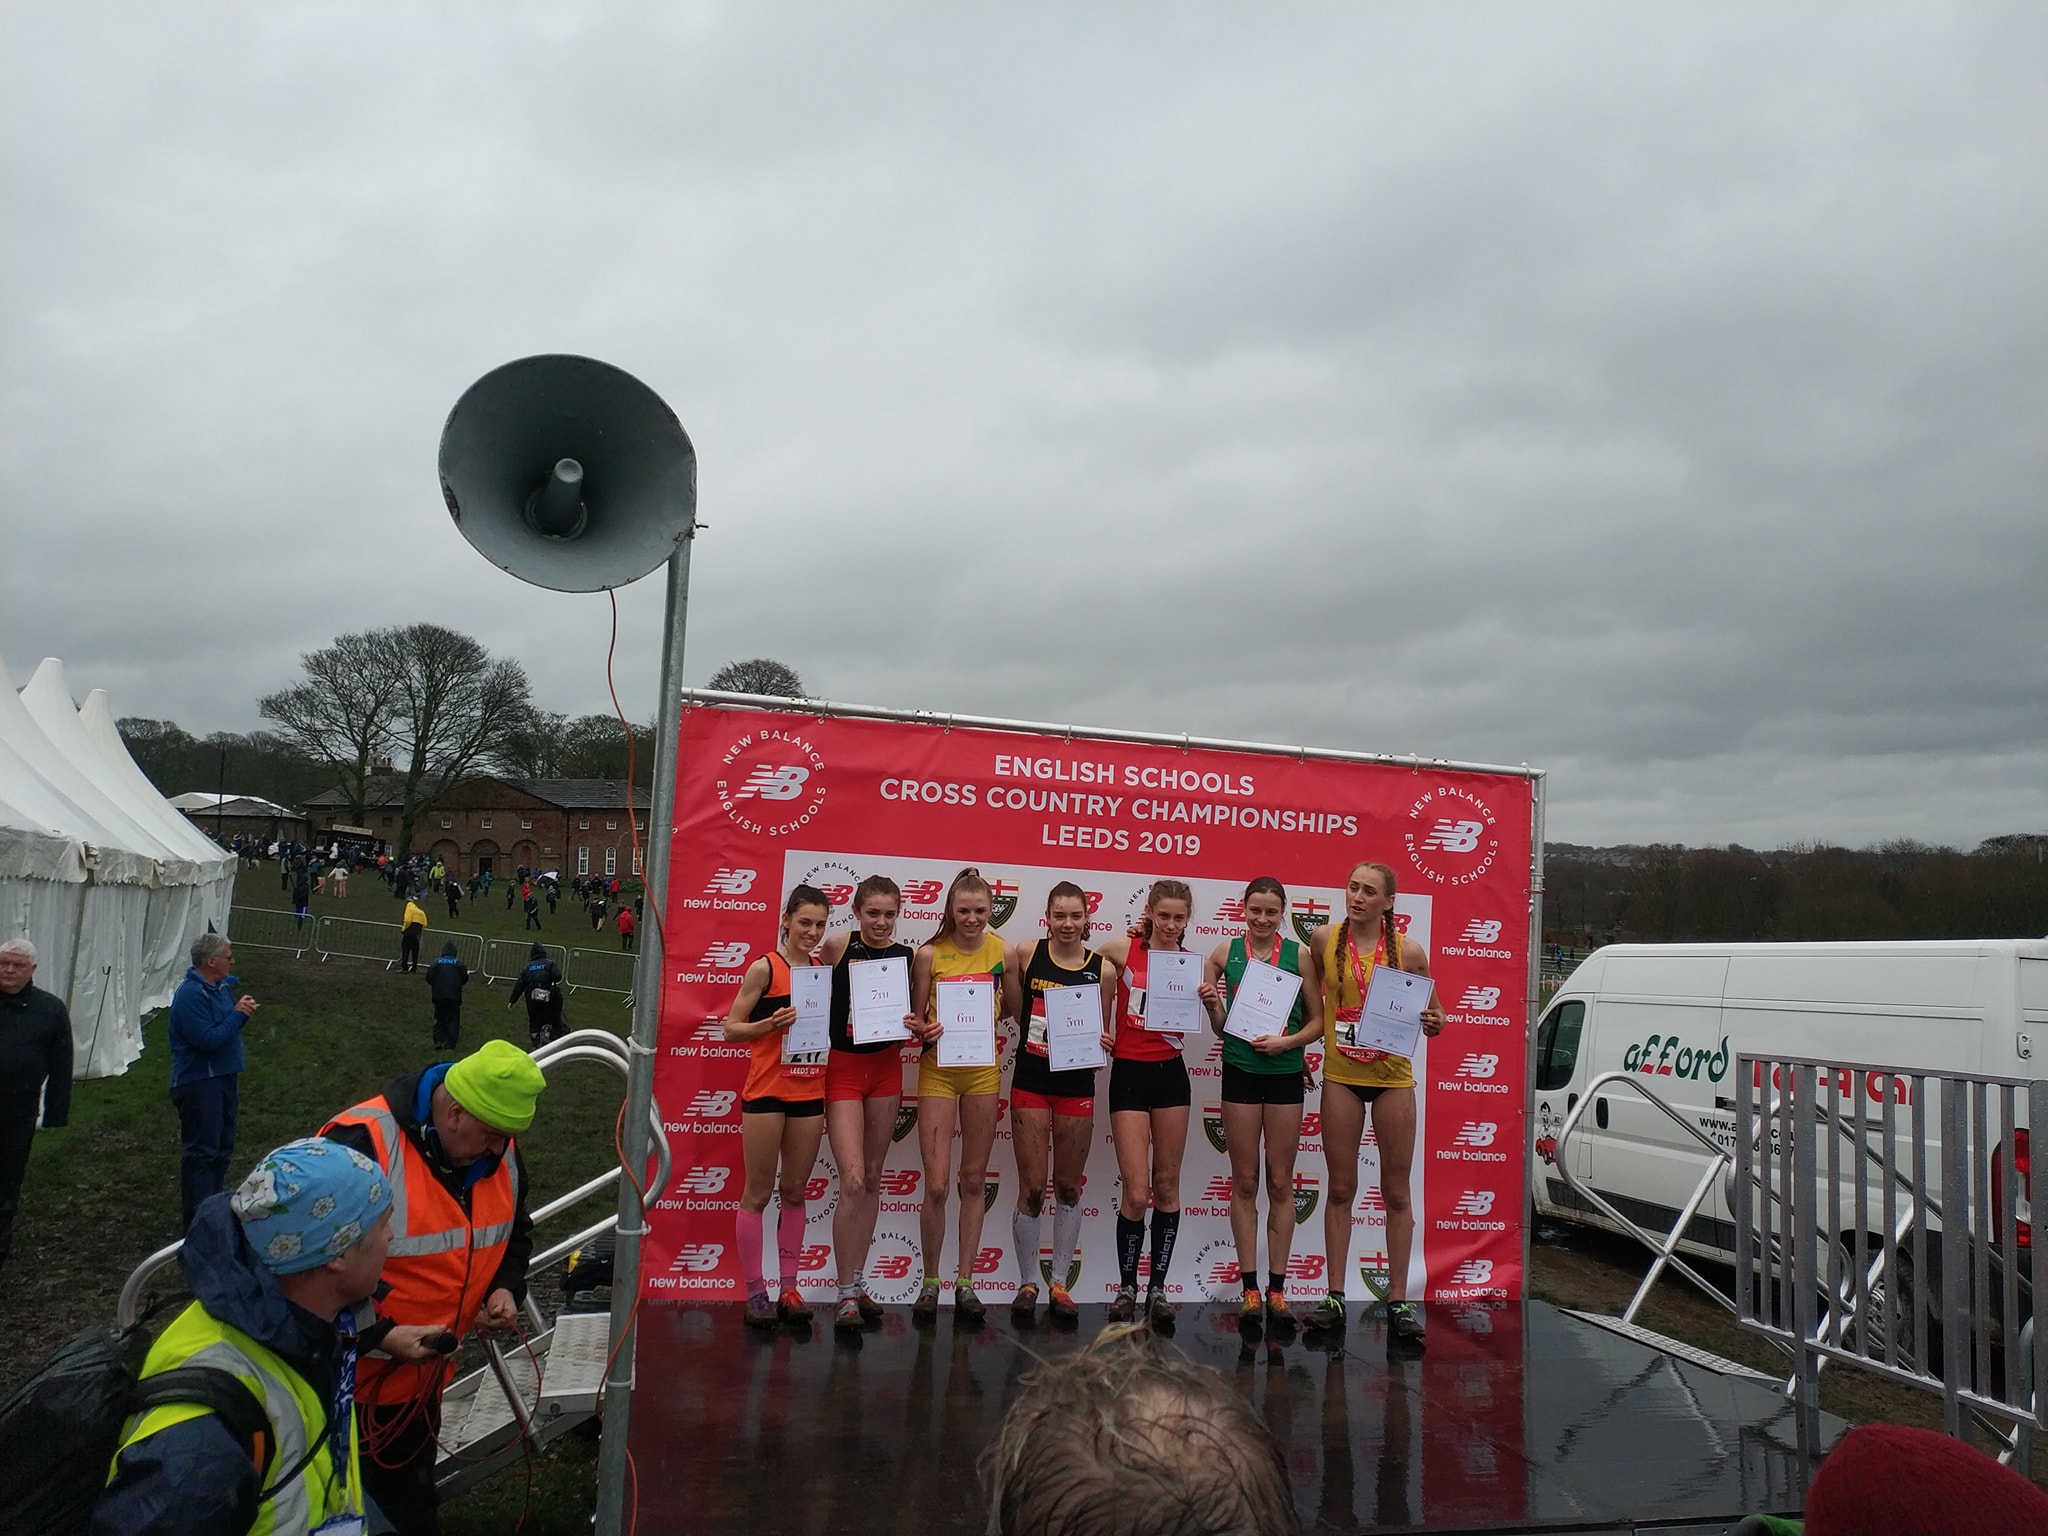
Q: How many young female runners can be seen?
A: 7